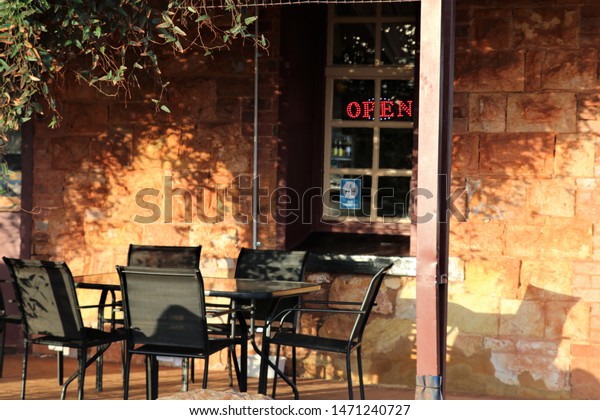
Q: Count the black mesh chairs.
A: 5